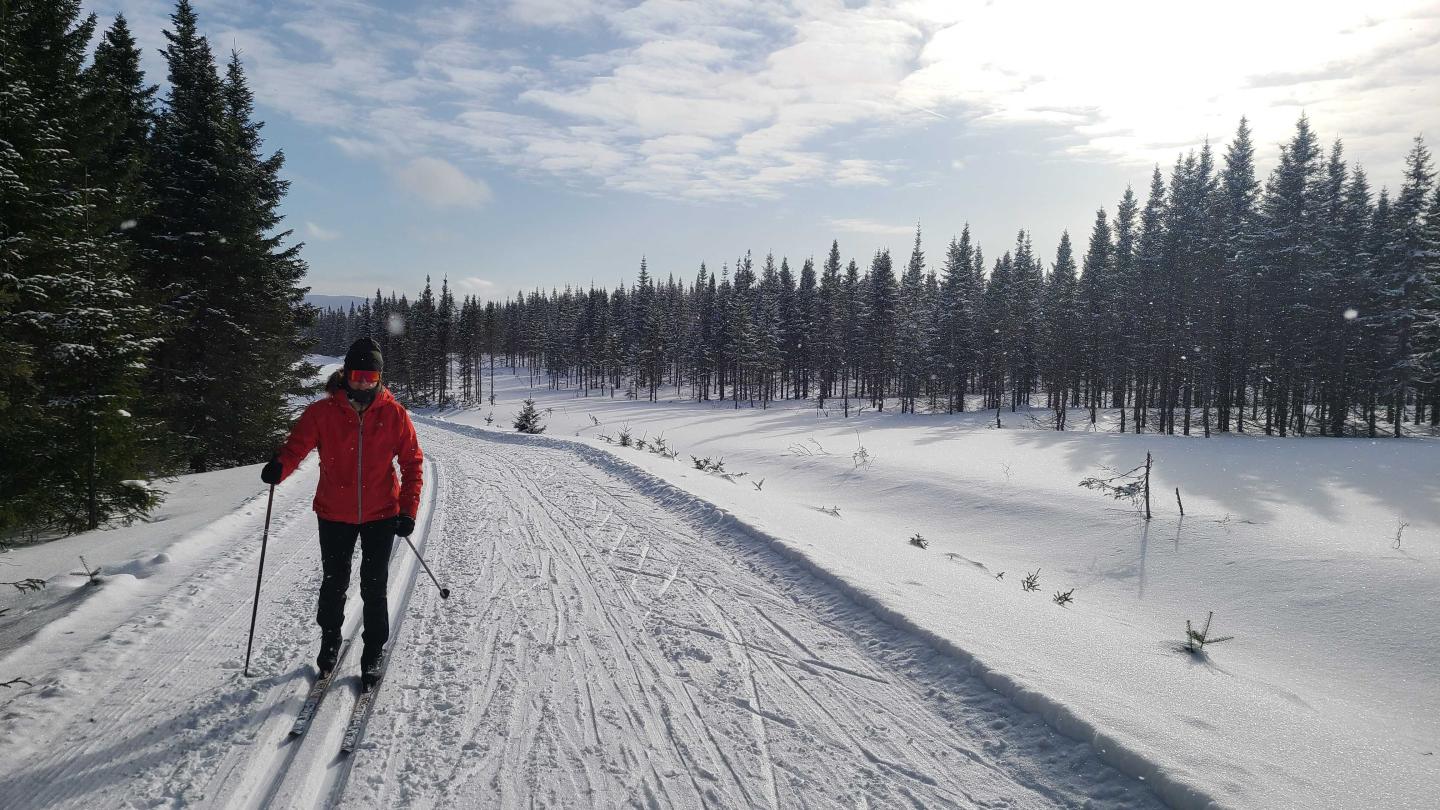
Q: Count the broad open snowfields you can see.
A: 1